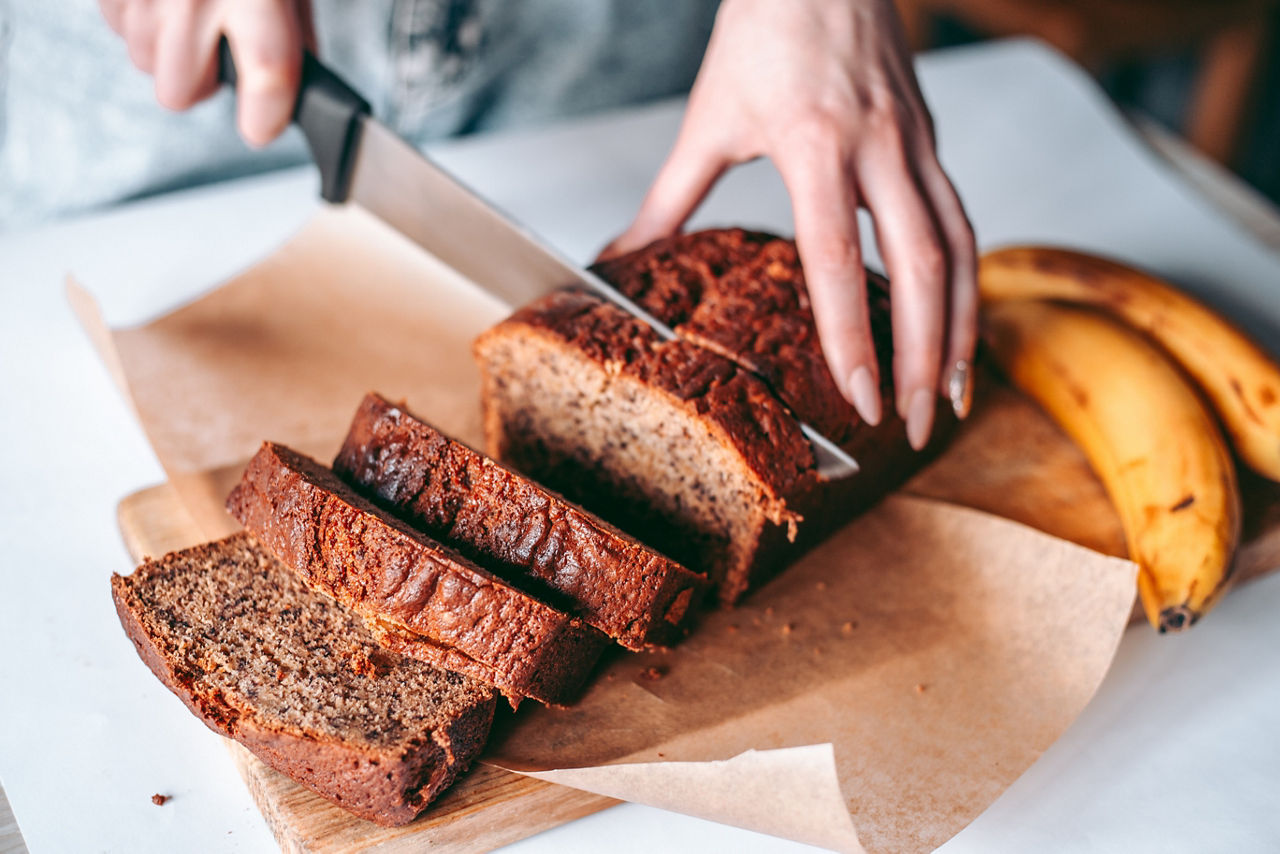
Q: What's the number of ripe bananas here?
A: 2